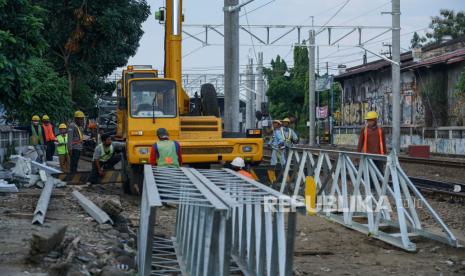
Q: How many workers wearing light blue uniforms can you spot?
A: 2